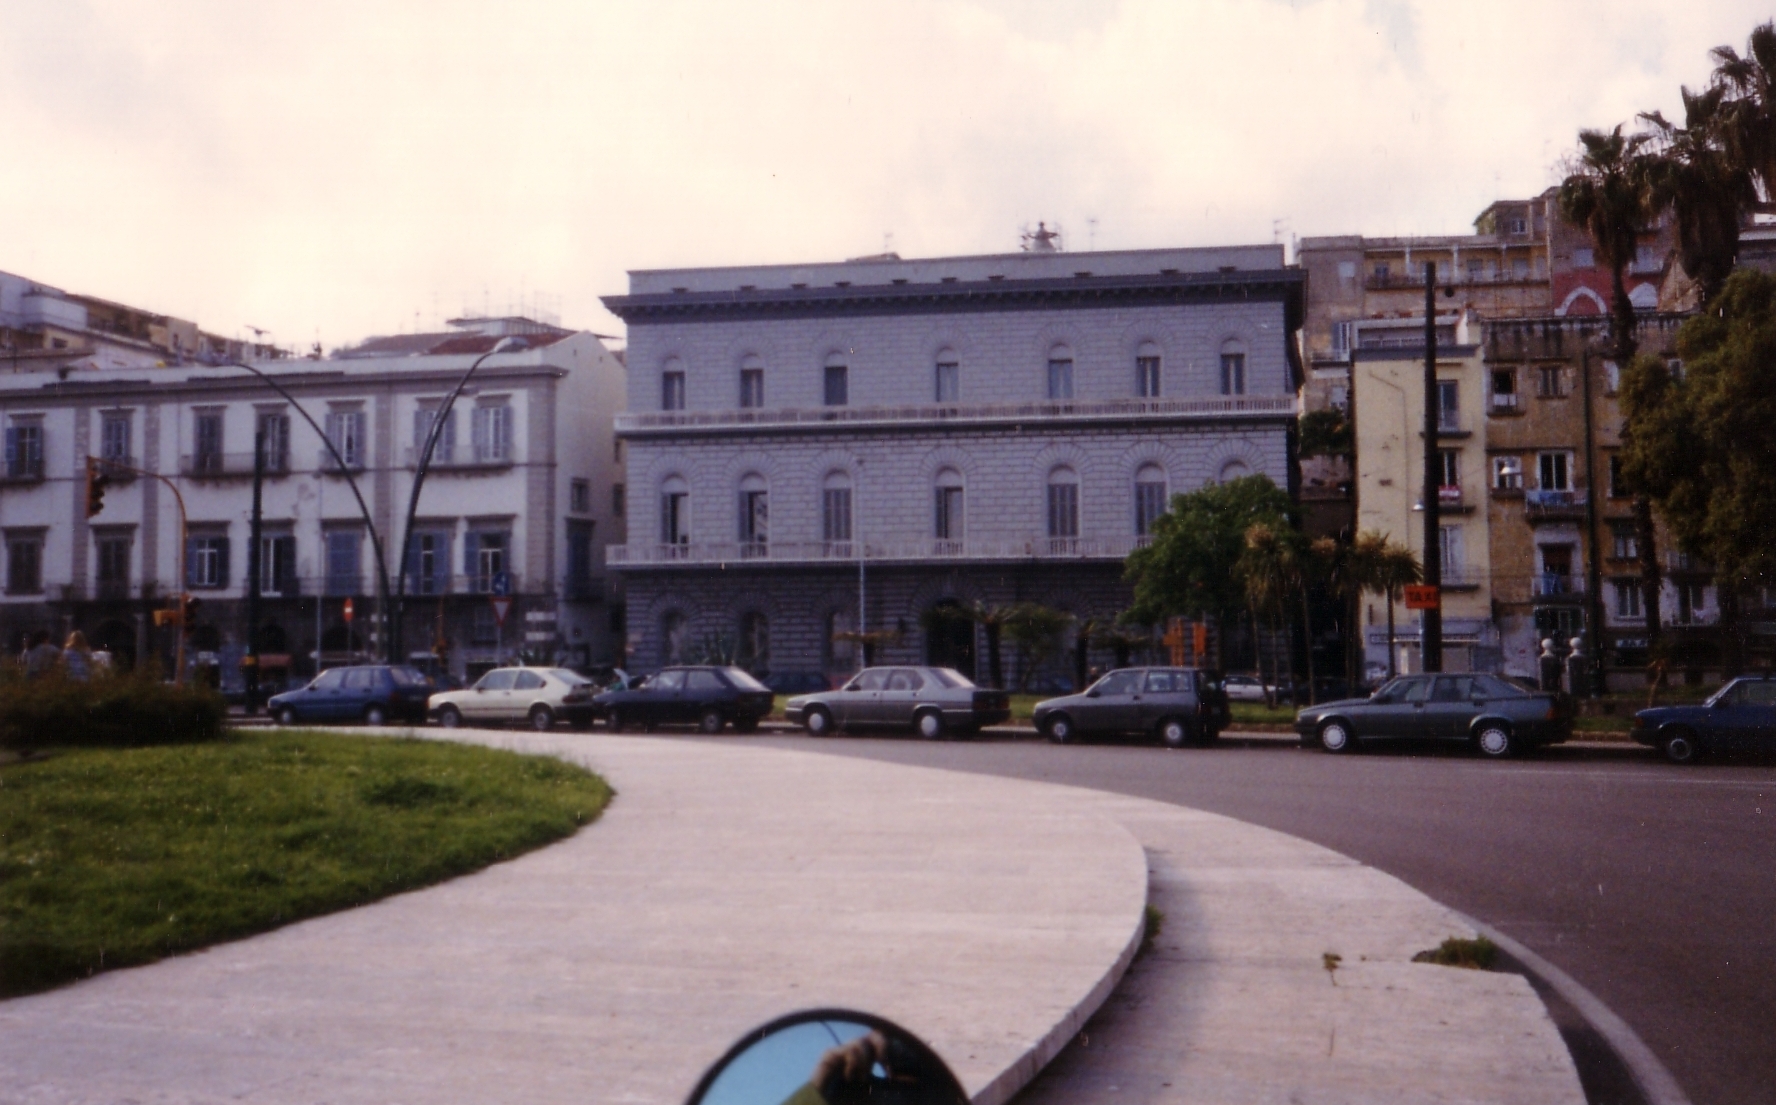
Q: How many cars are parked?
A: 7